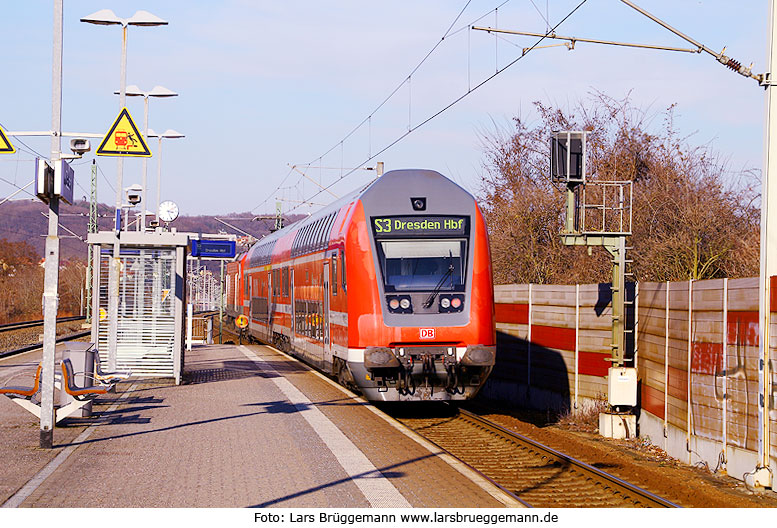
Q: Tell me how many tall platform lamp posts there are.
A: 3